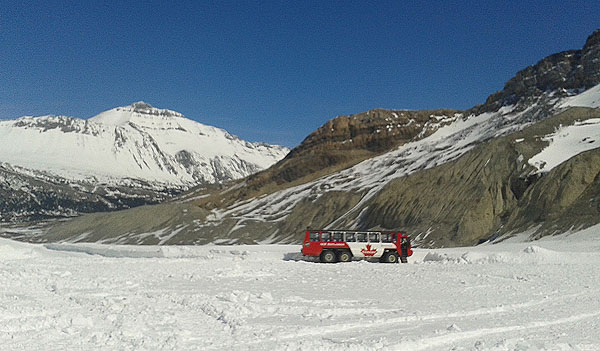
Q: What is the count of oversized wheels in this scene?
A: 3